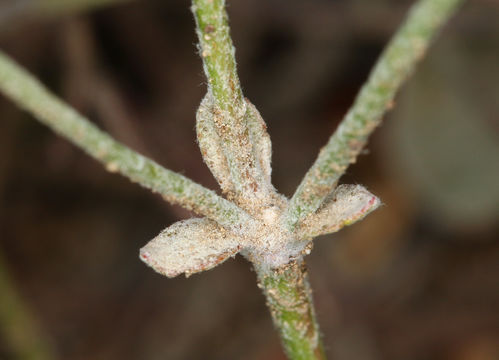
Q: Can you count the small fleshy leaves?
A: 3